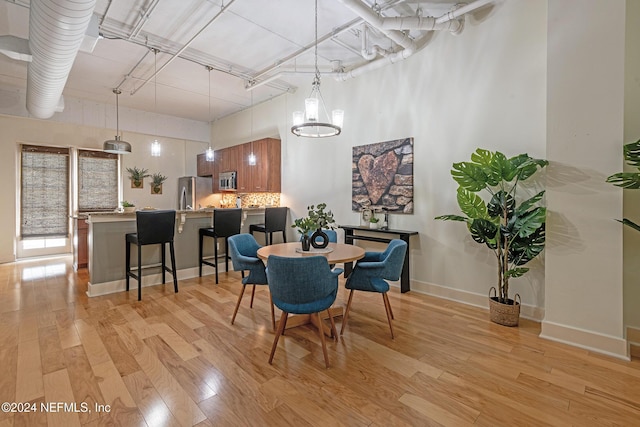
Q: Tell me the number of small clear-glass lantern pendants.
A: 3